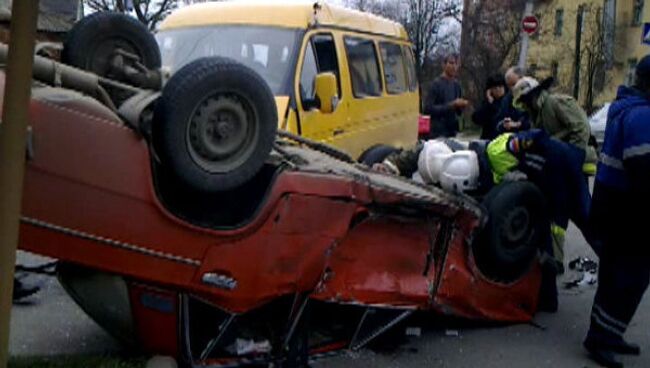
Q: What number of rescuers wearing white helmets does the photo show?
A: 2